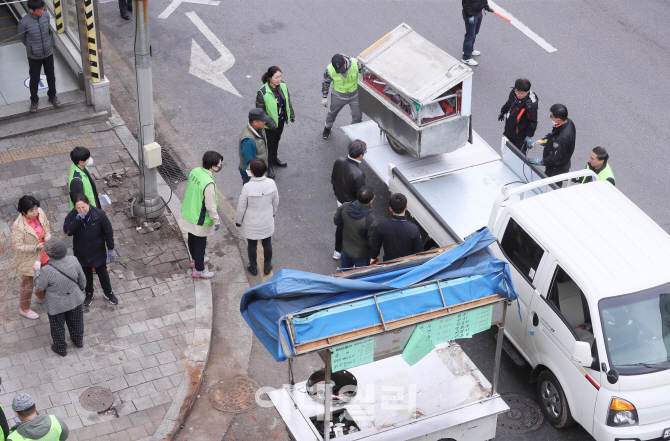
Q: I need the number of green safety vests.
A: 7